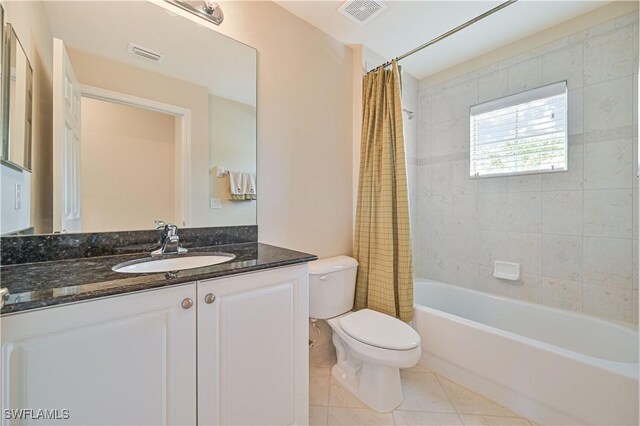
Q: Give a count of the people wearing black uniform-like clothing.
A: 0